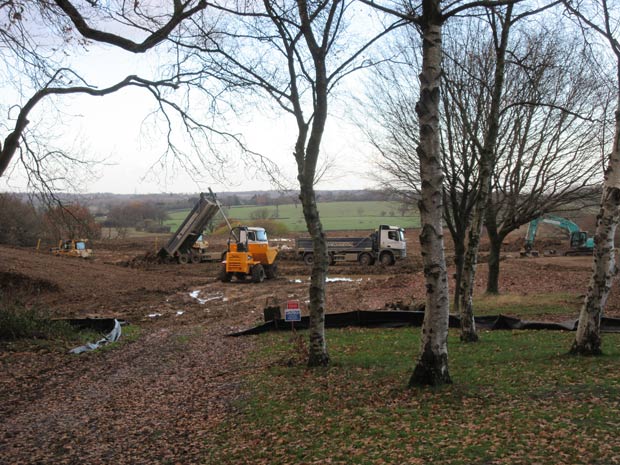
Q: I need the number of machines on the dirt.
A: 5